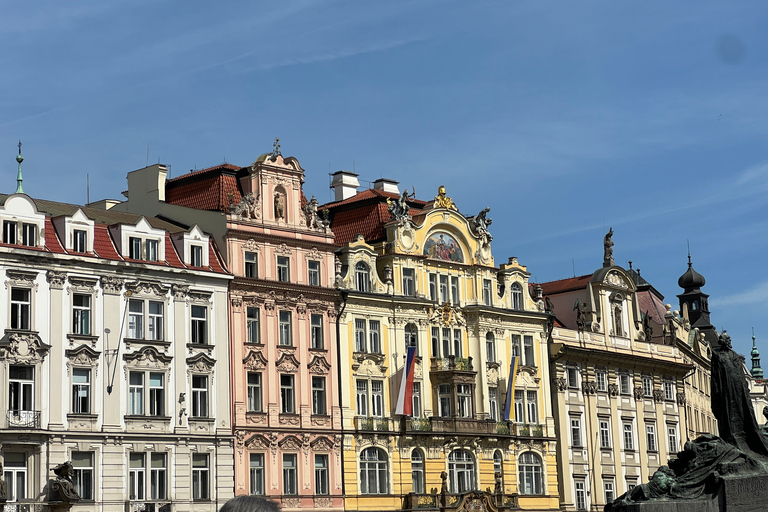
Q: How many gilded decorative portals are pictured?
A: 1